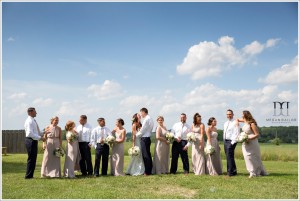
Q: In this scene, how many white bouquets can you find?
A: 8